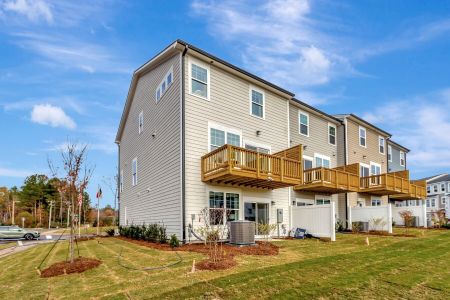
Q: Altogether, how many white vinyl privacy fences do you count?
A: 3